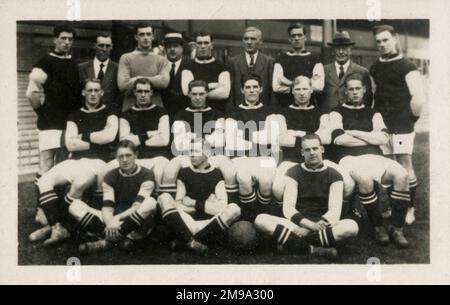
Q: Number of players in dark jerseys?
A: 13